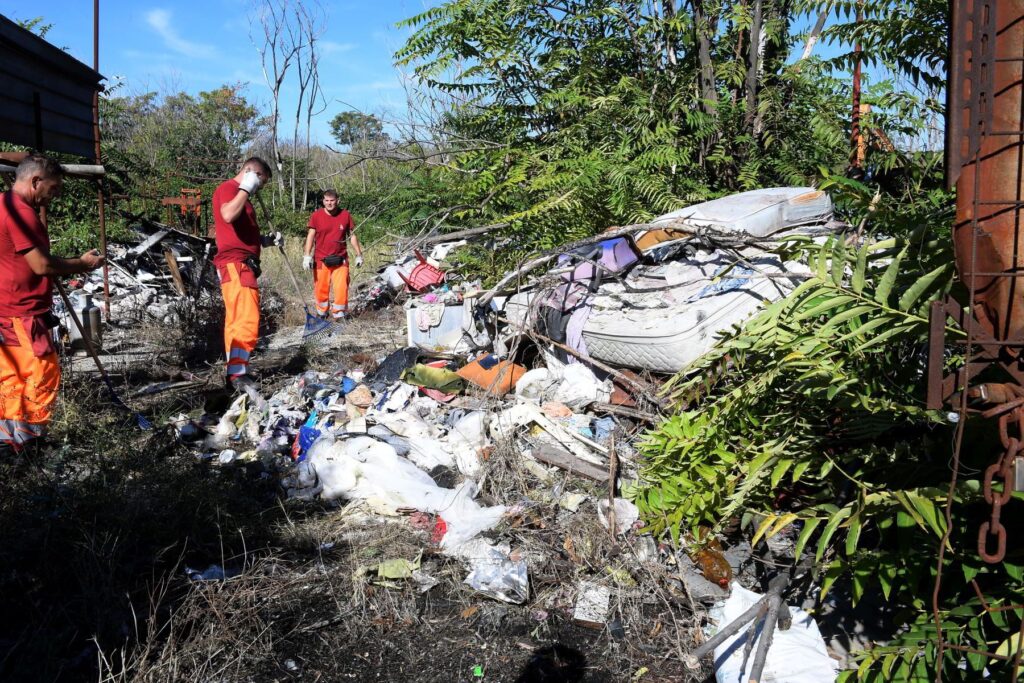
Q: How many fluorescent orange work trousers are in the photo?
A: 3